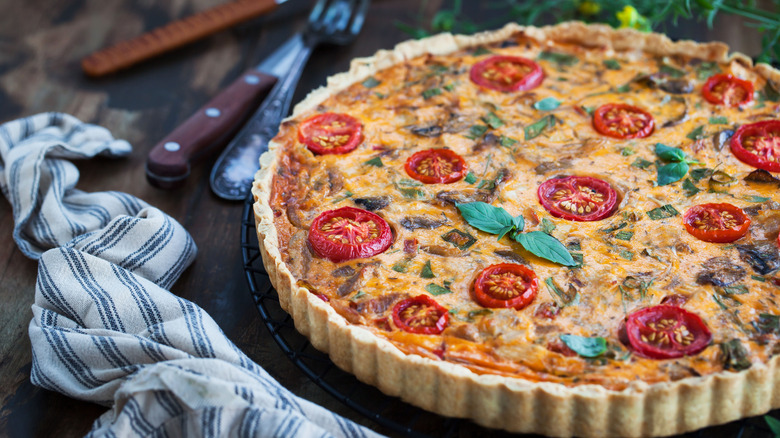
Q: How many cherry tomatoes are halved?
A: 12